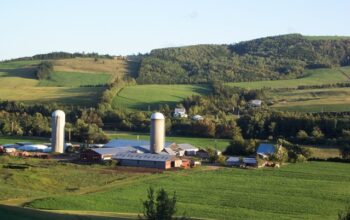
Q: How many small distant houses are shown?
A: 3